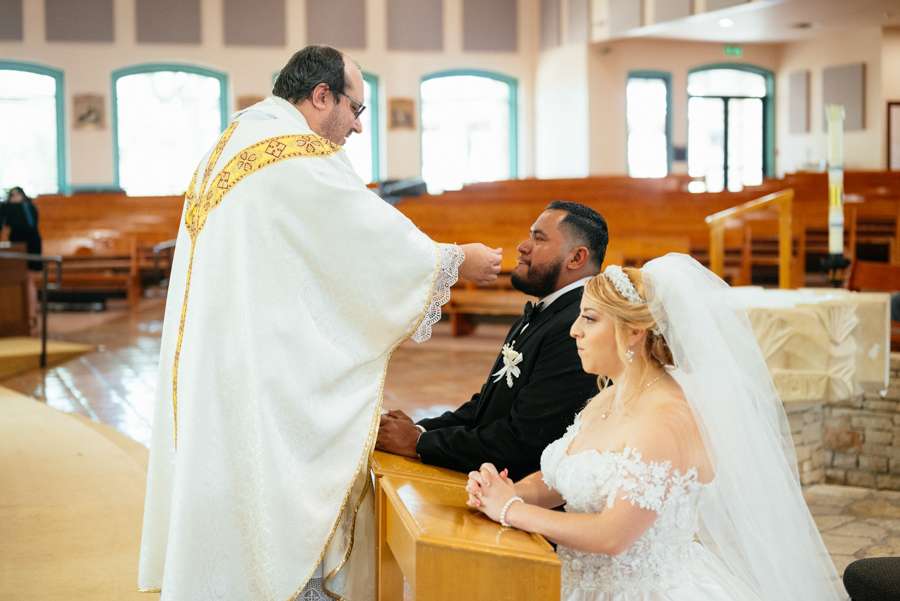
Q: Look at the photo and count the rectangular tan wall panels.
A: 14